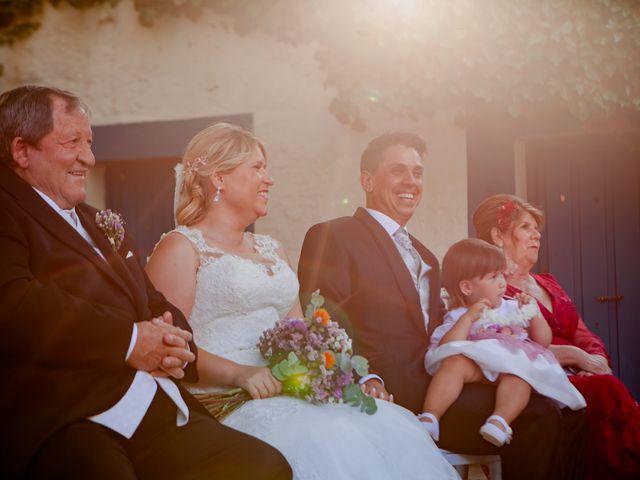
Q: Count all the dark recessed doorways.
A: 2